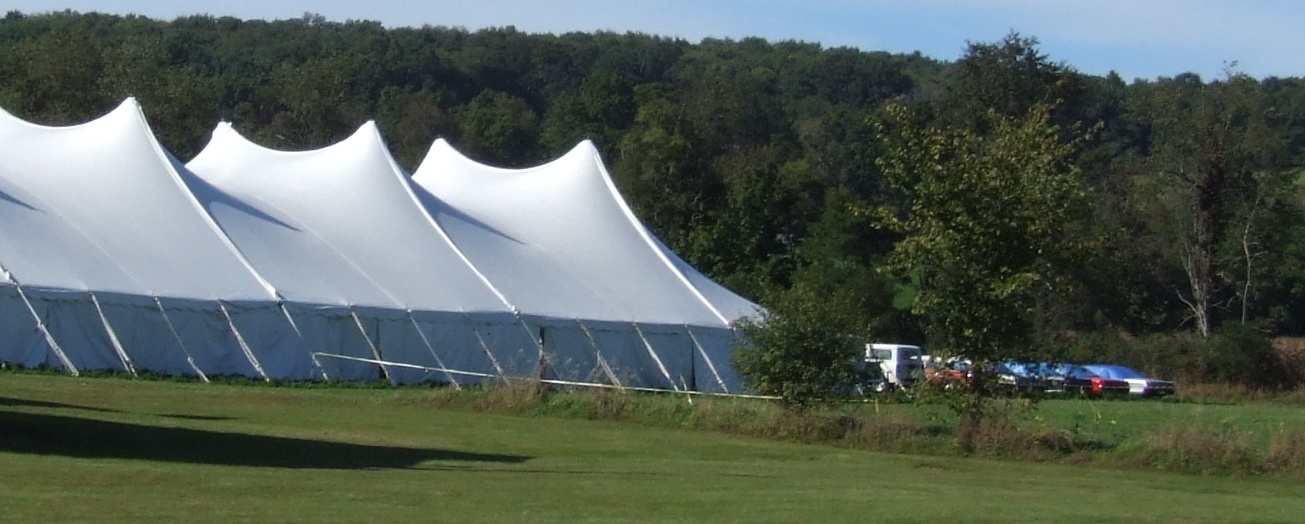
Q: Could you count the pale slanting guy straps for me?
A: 12